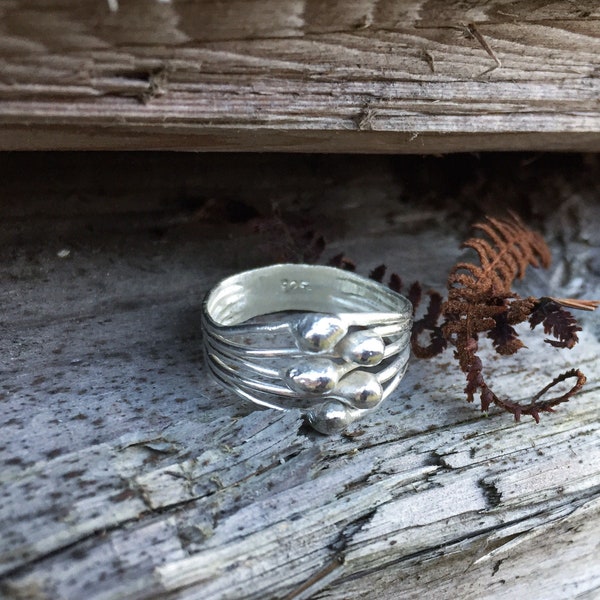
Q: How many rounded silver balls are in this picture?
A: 5